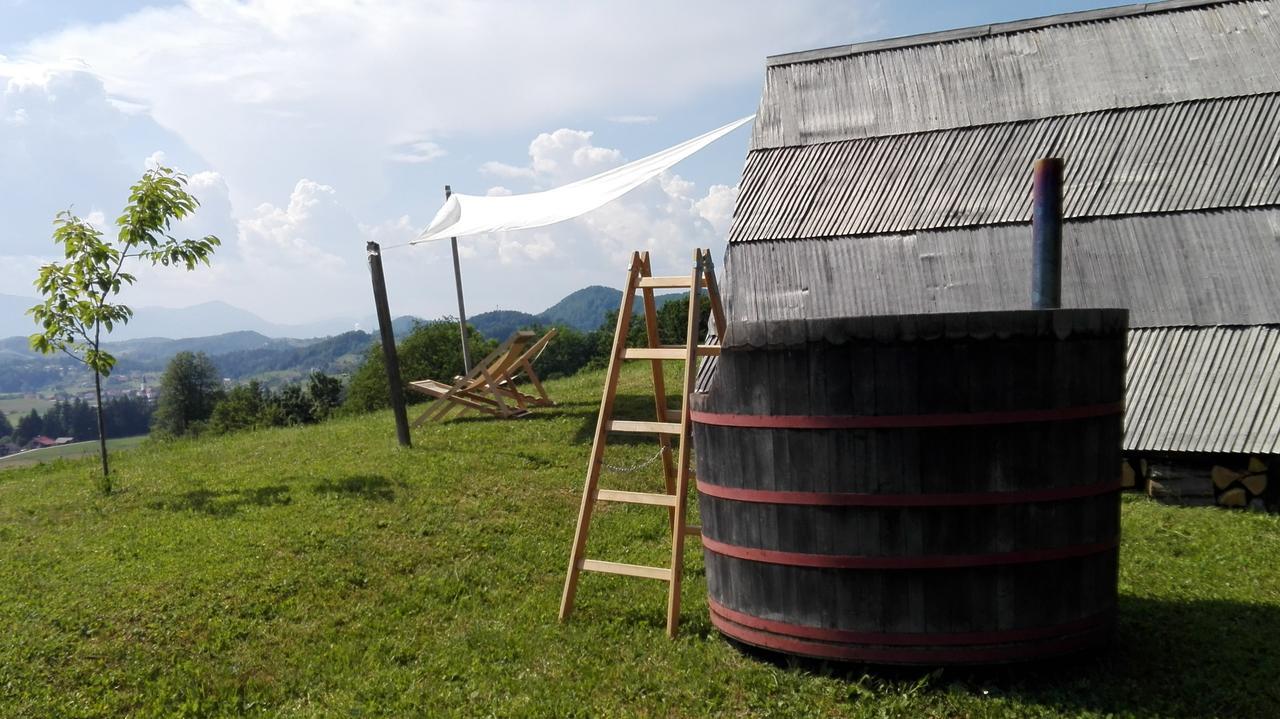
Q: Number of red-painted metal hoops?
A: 5